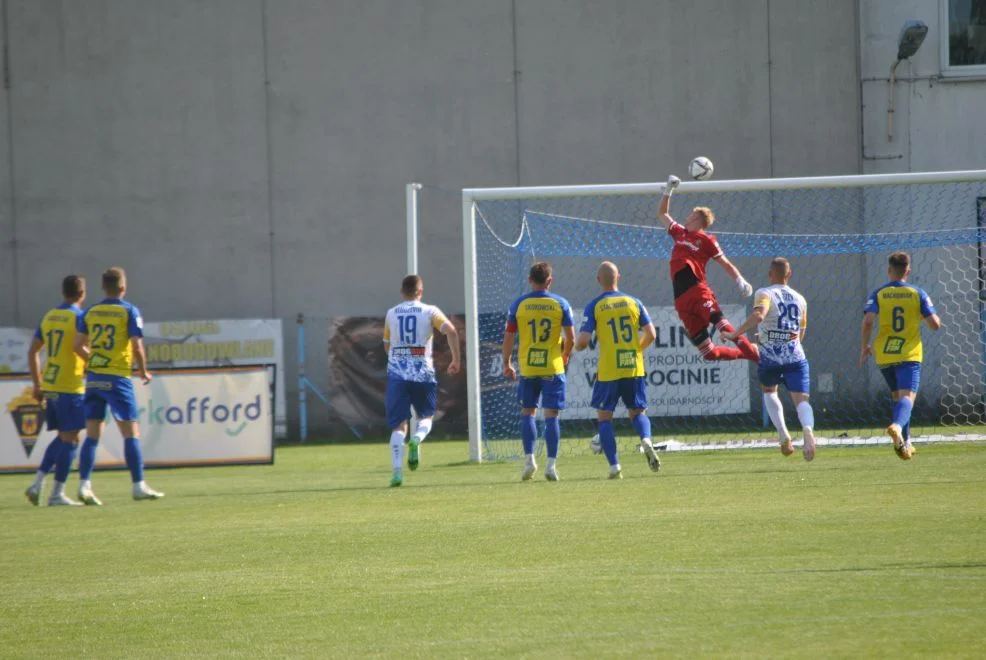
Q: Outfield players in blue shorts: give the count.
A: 7